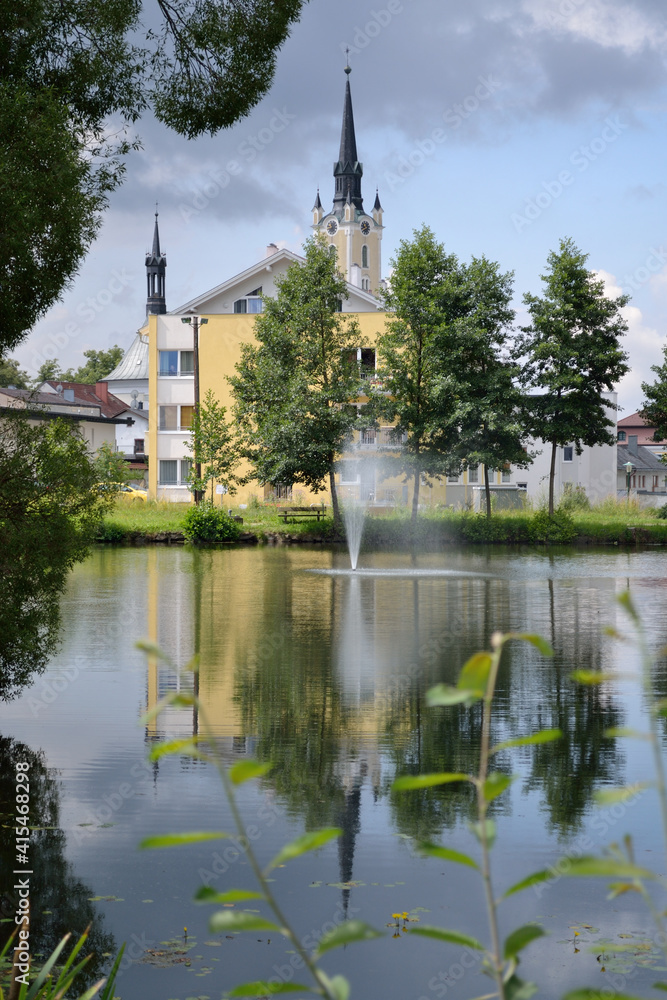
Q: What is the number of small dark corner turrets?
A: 3